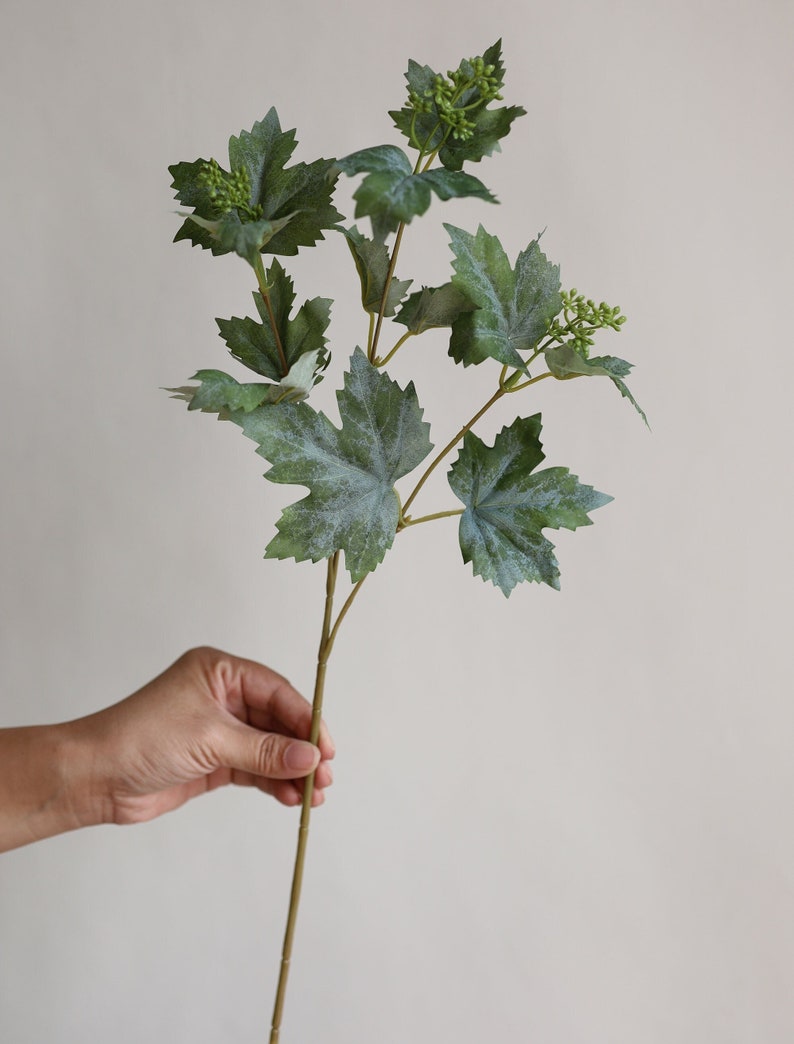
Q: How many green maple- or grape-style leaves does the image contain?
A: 12